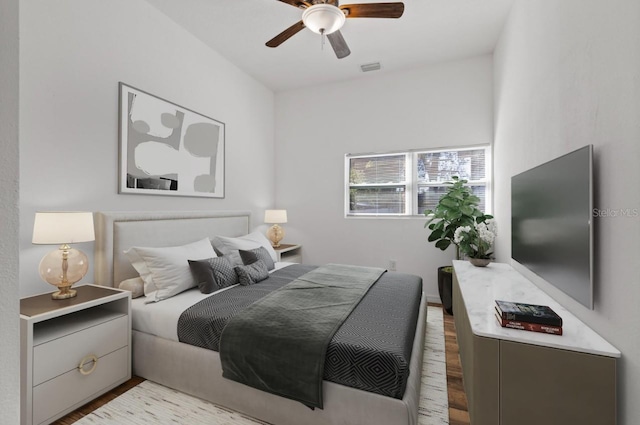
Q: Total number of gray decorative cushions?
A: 3